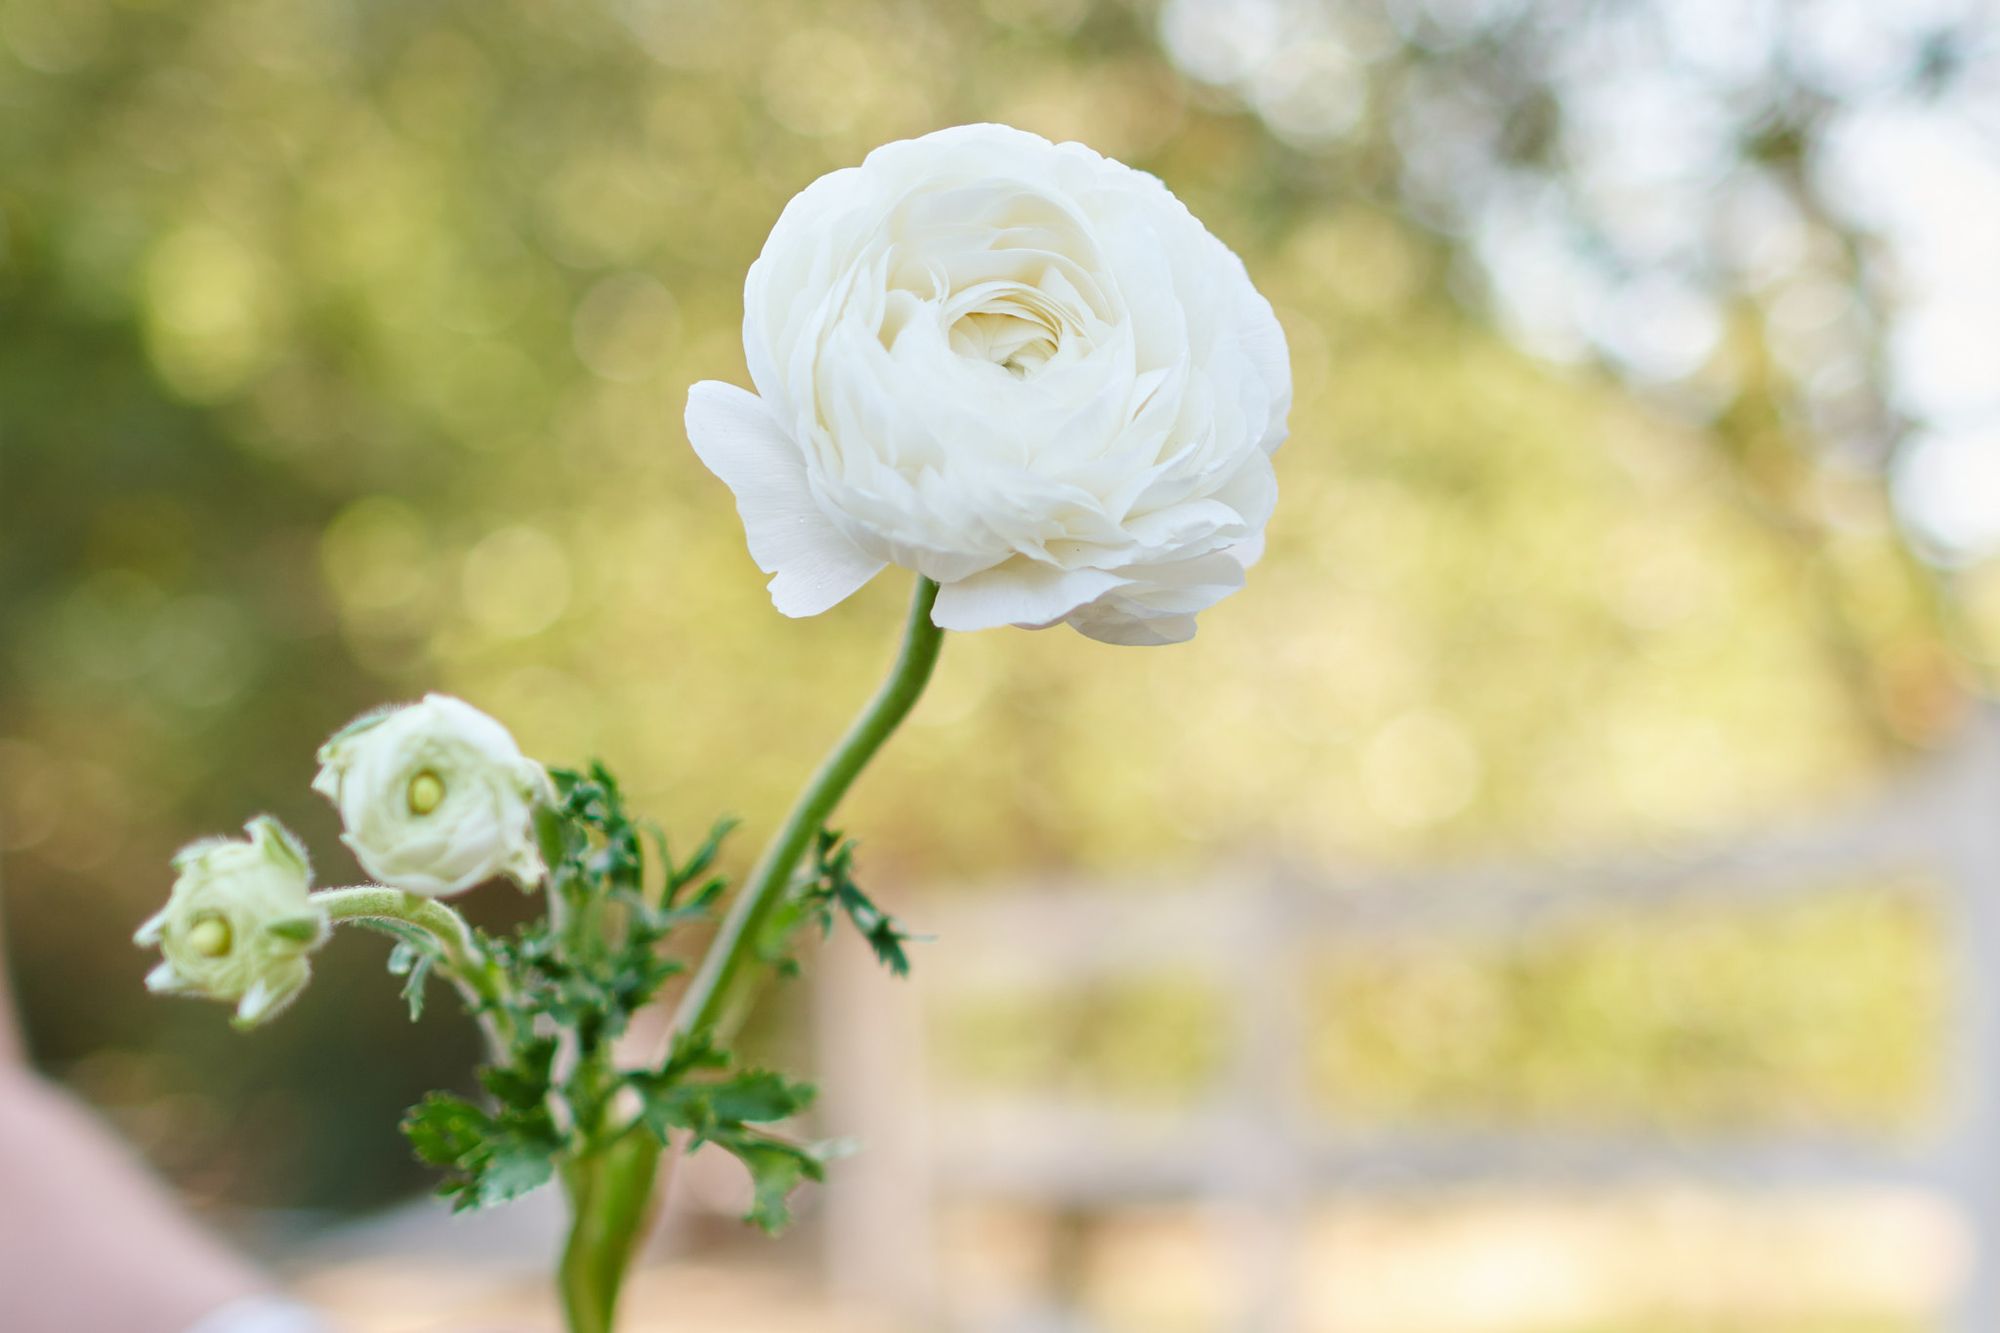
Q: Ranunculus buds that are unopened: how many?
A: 2